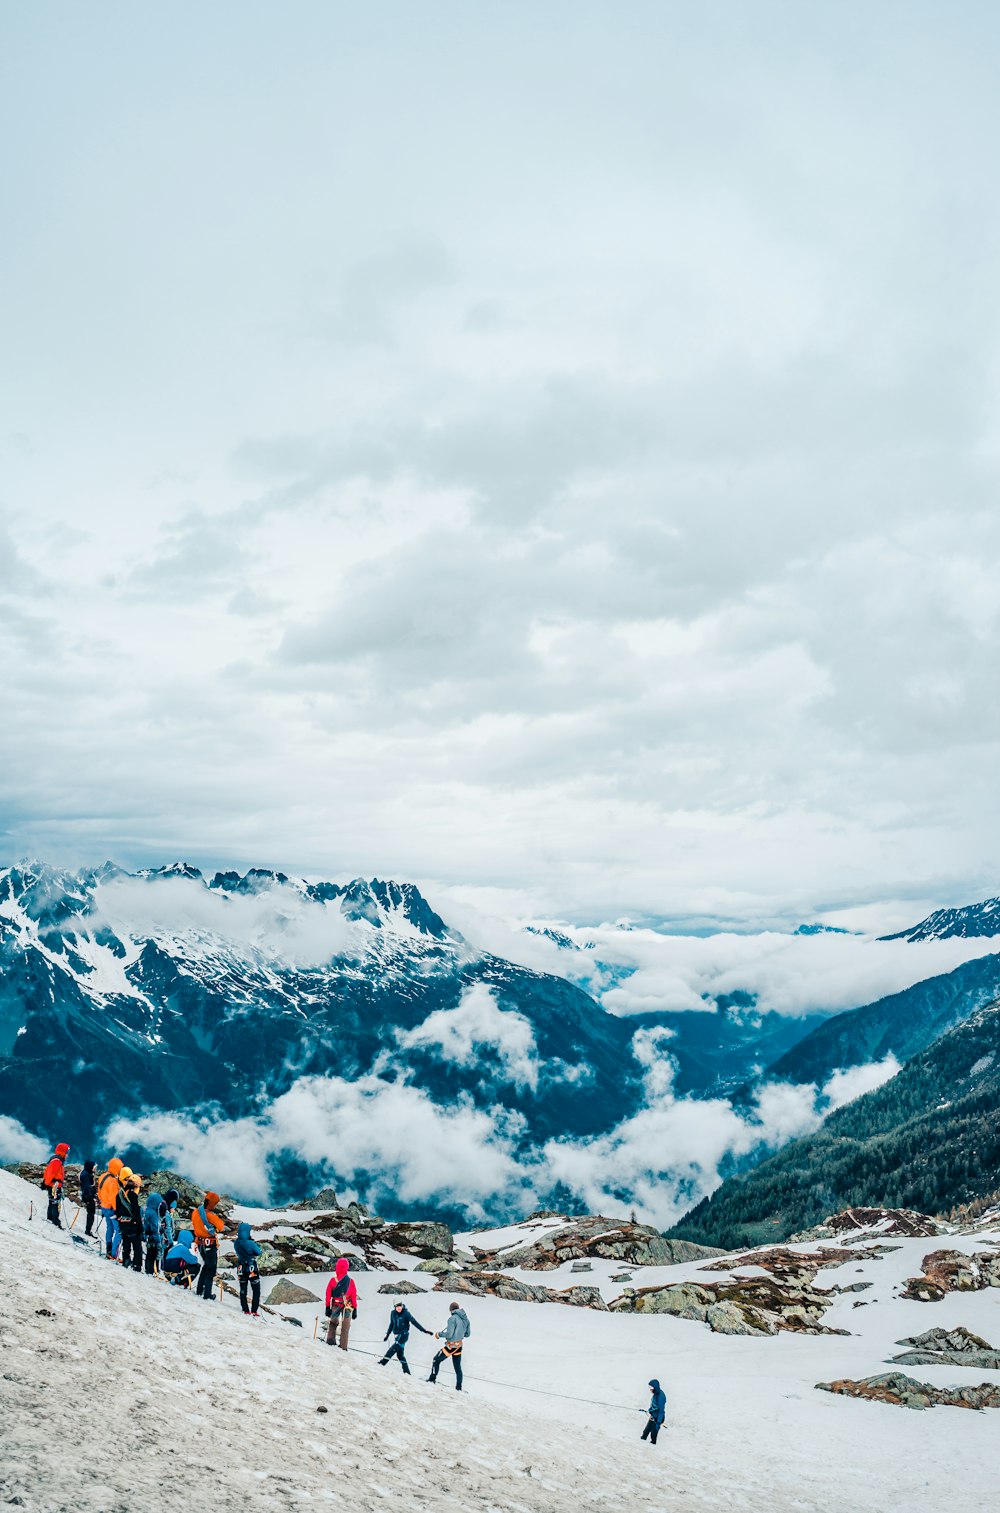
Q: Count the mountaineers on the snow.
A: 14